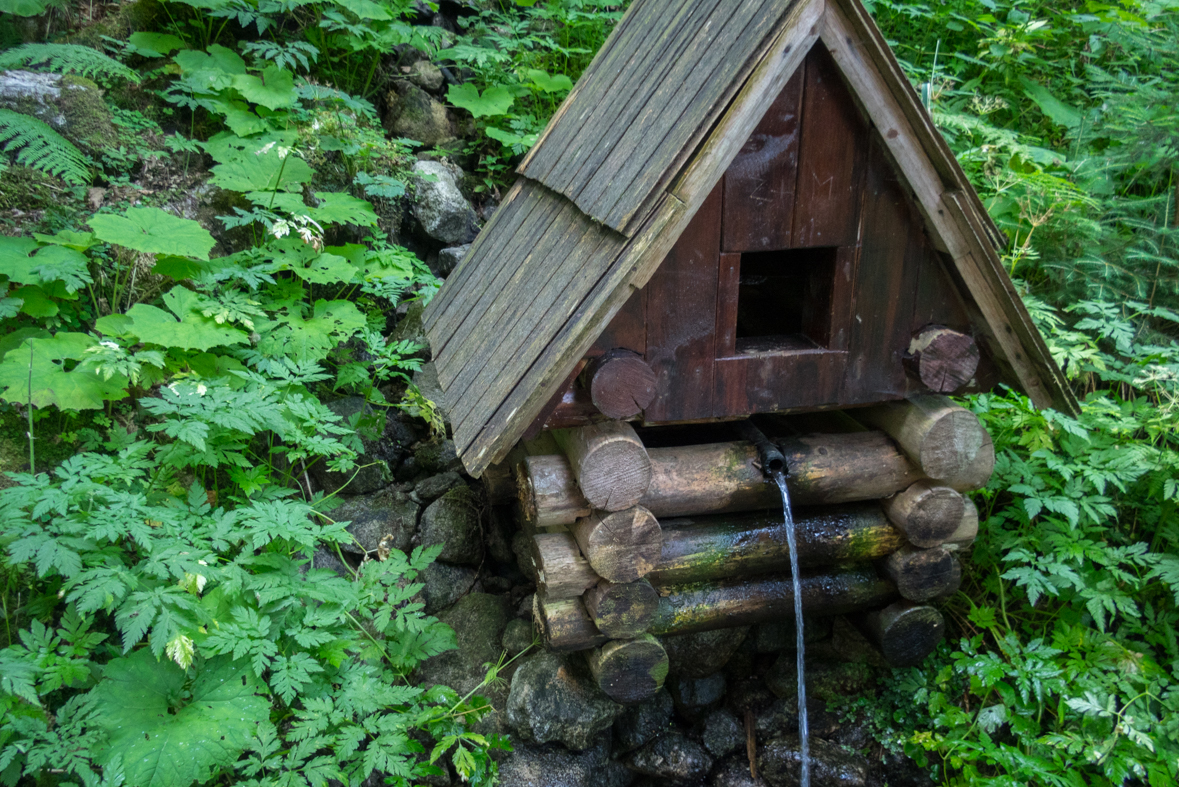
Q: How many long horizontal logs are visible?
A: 3